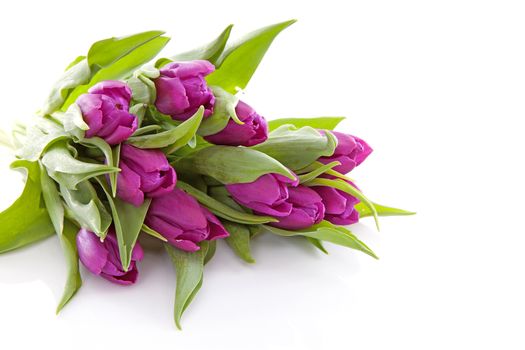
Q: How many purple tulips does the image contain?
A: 10